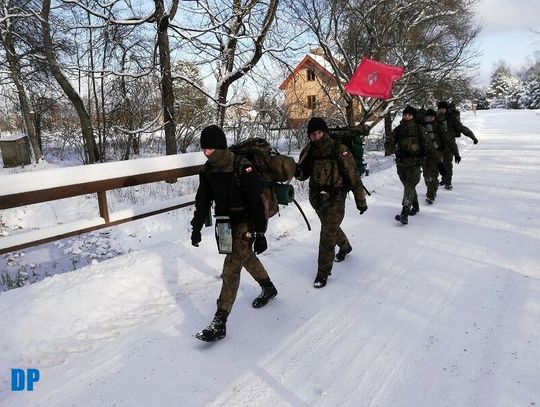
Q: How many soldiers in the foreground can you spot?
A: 2